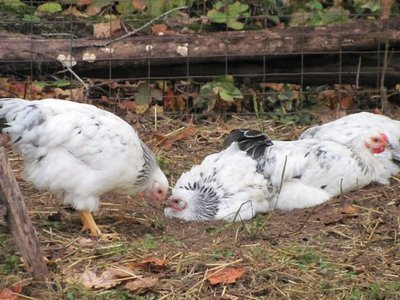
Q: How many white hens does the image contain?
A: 4